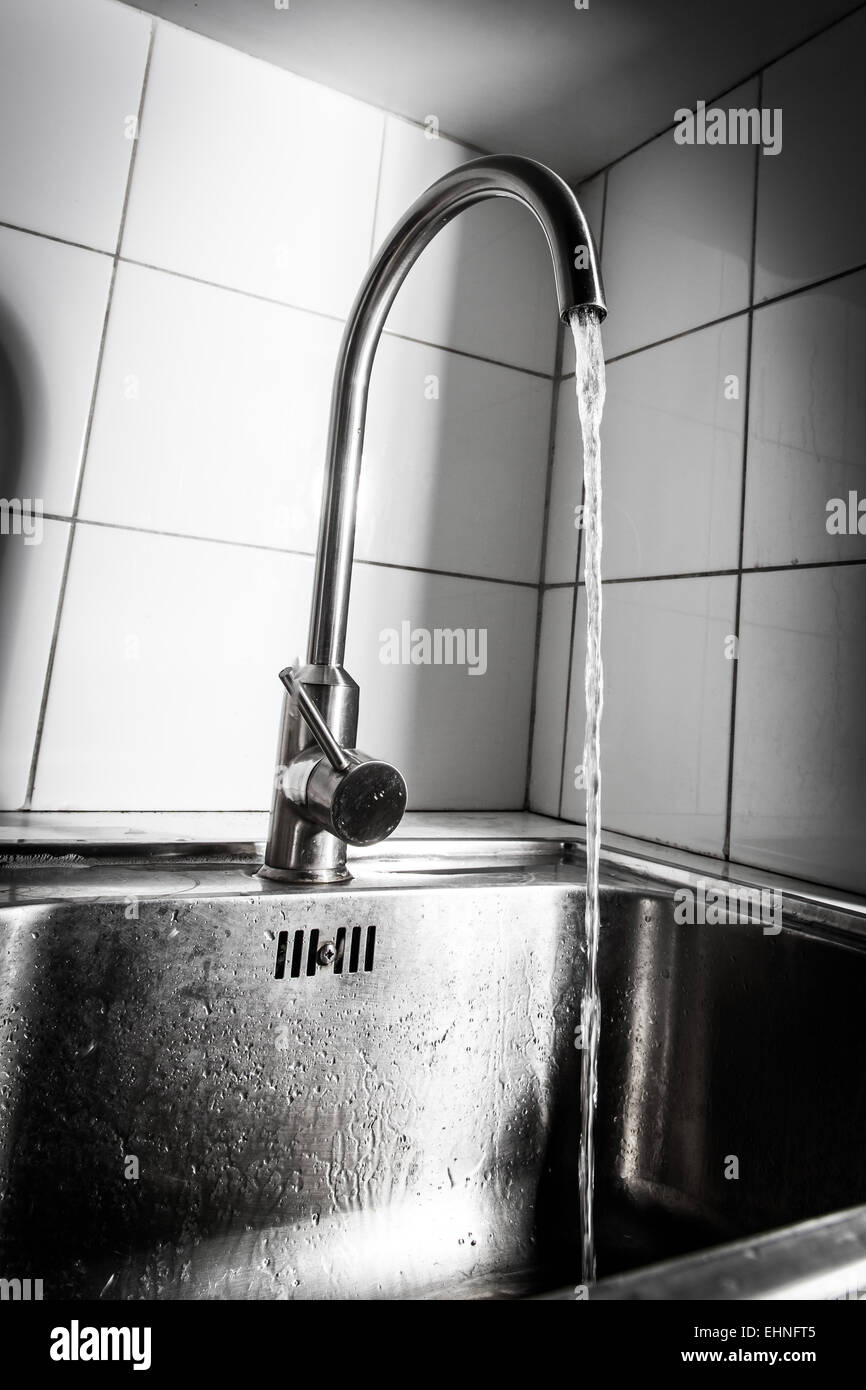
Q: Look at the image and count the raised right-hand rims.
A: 1